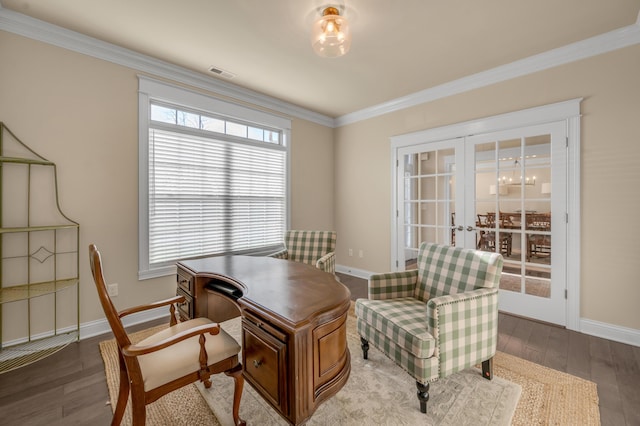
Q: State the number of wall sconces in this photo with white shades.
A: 2